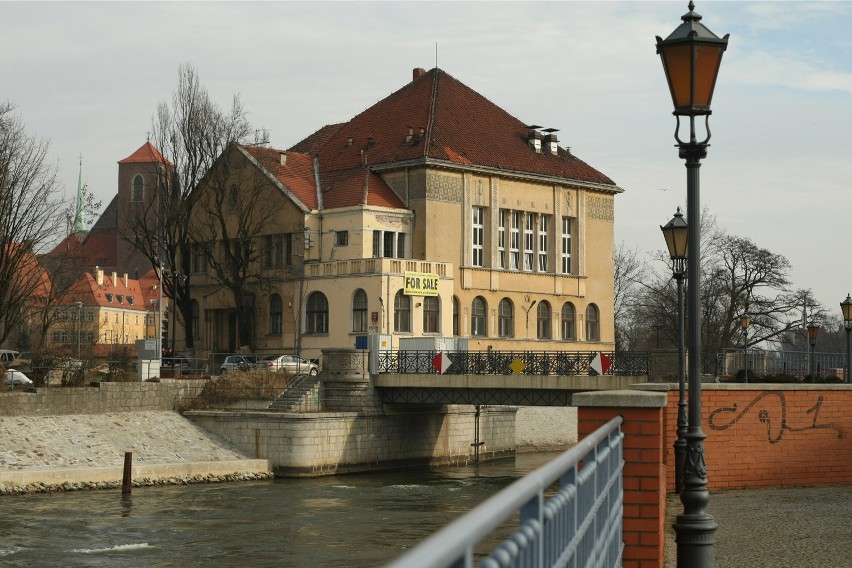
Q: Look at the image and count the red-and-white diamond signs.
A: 2